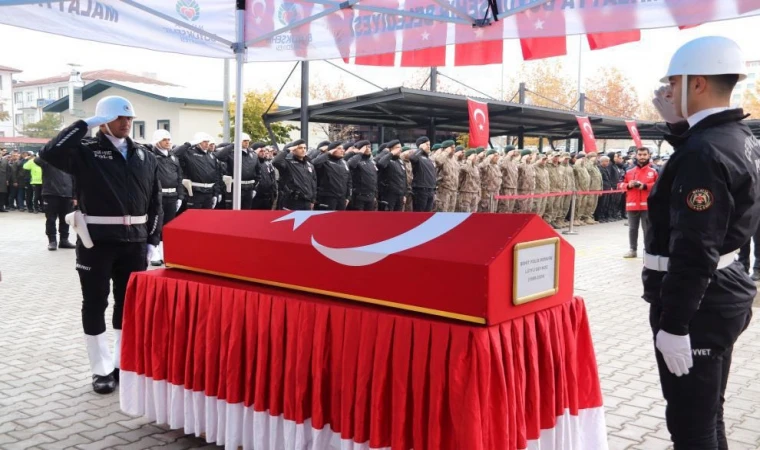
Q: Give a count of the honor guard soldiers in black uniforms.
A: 2